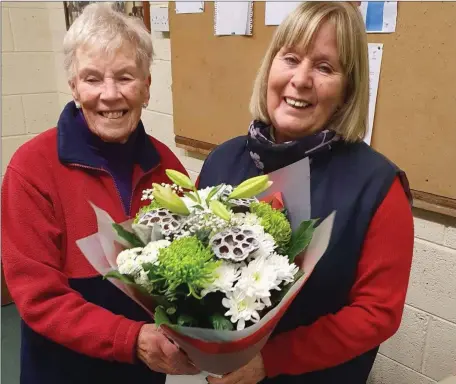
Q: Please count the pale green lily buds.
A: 4